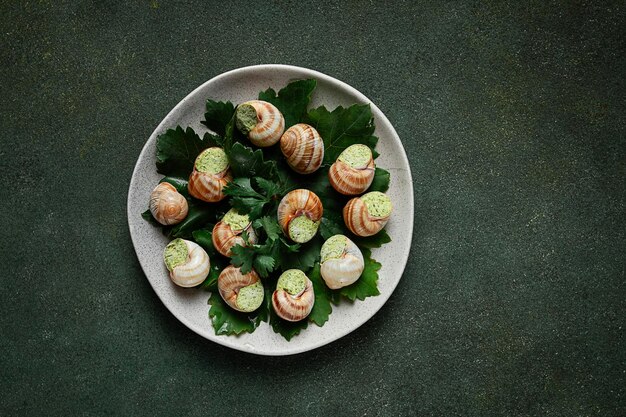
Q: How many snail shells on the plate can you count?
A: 12